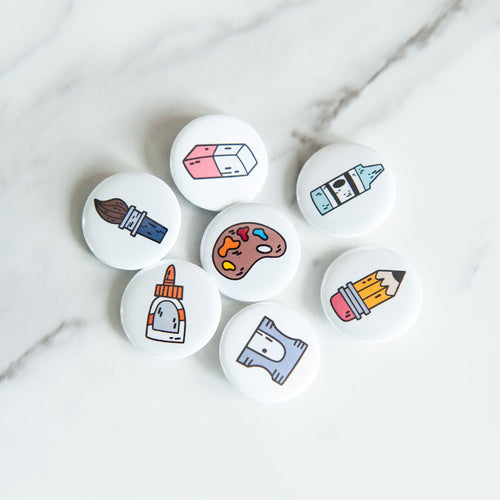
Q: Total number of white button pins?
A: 7